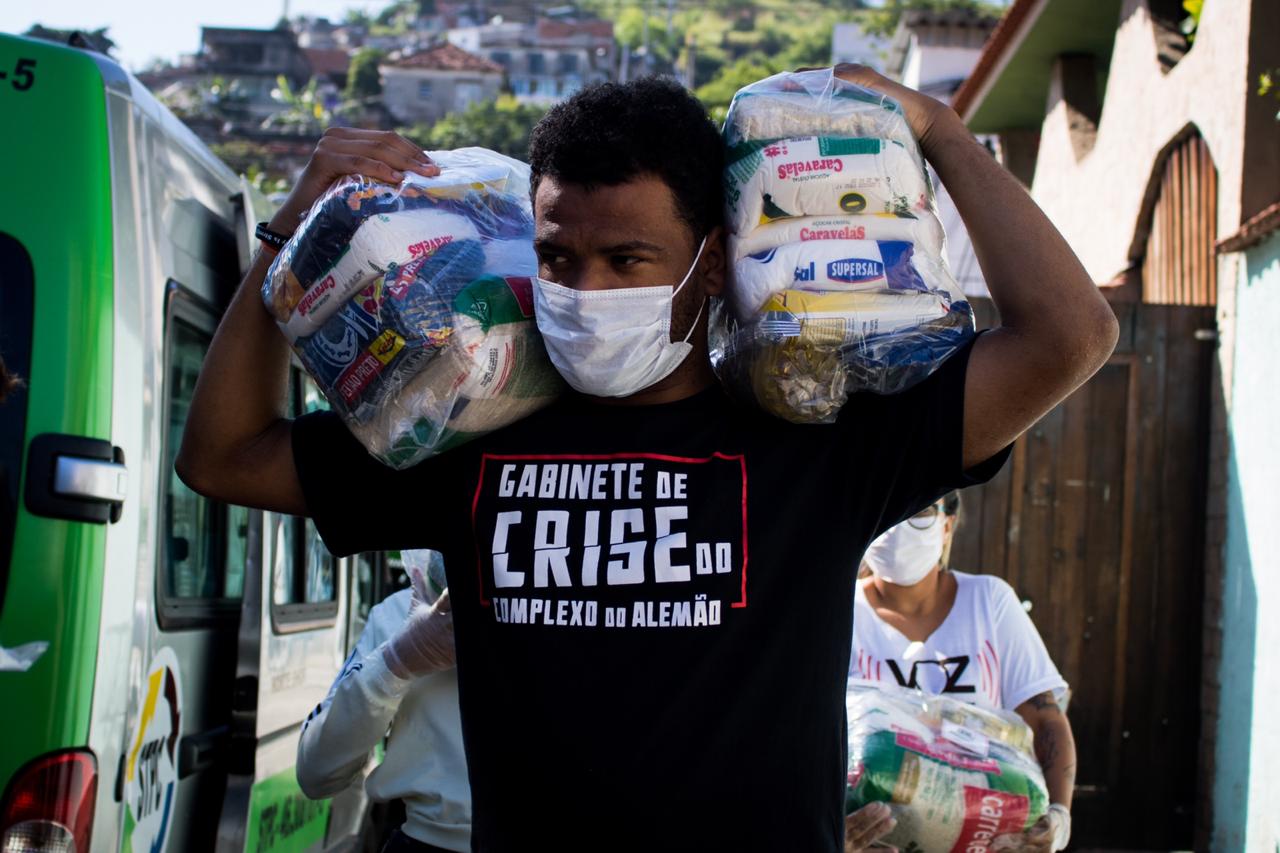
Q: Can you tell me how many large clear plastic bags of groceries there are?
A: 3